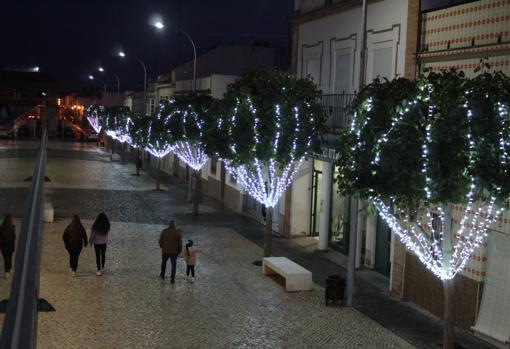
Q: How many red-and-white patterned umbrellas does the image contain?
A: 0